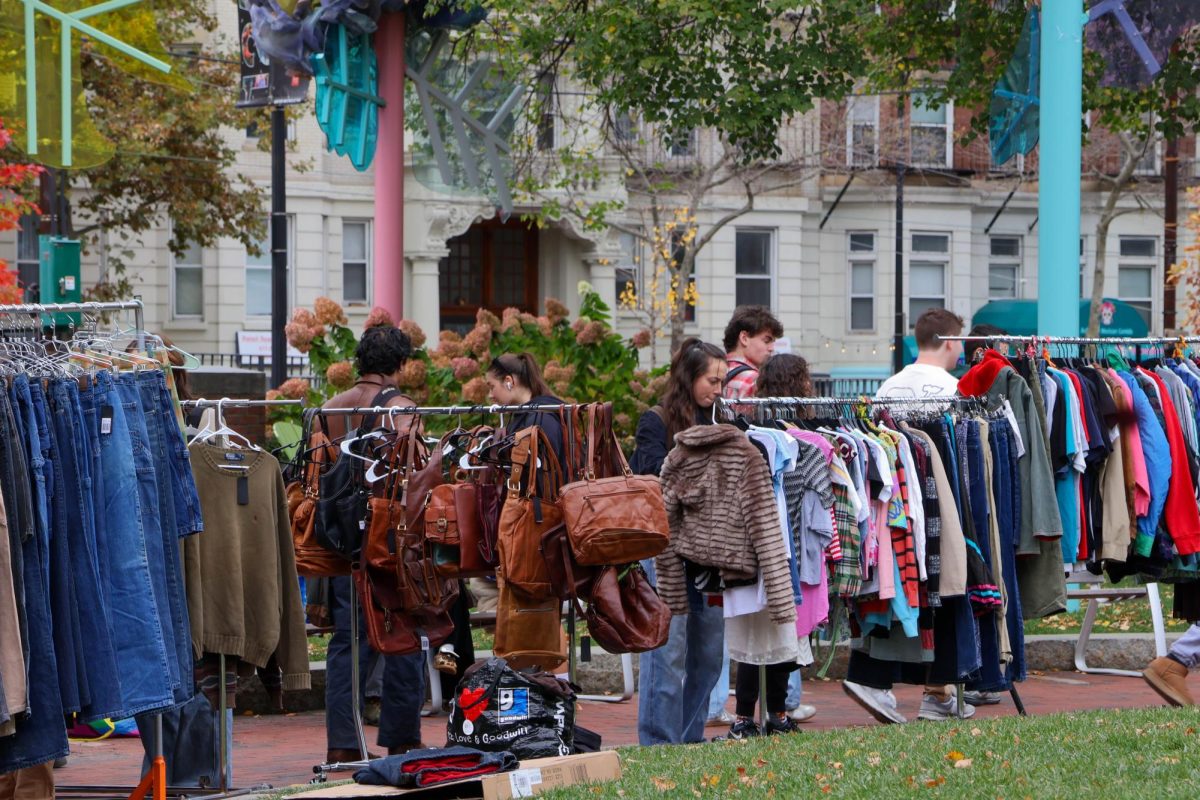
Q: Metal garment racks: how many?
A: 5